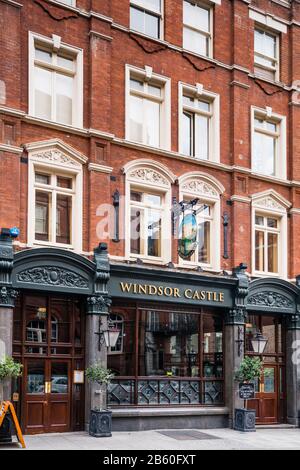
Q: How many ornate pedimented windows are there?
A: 4